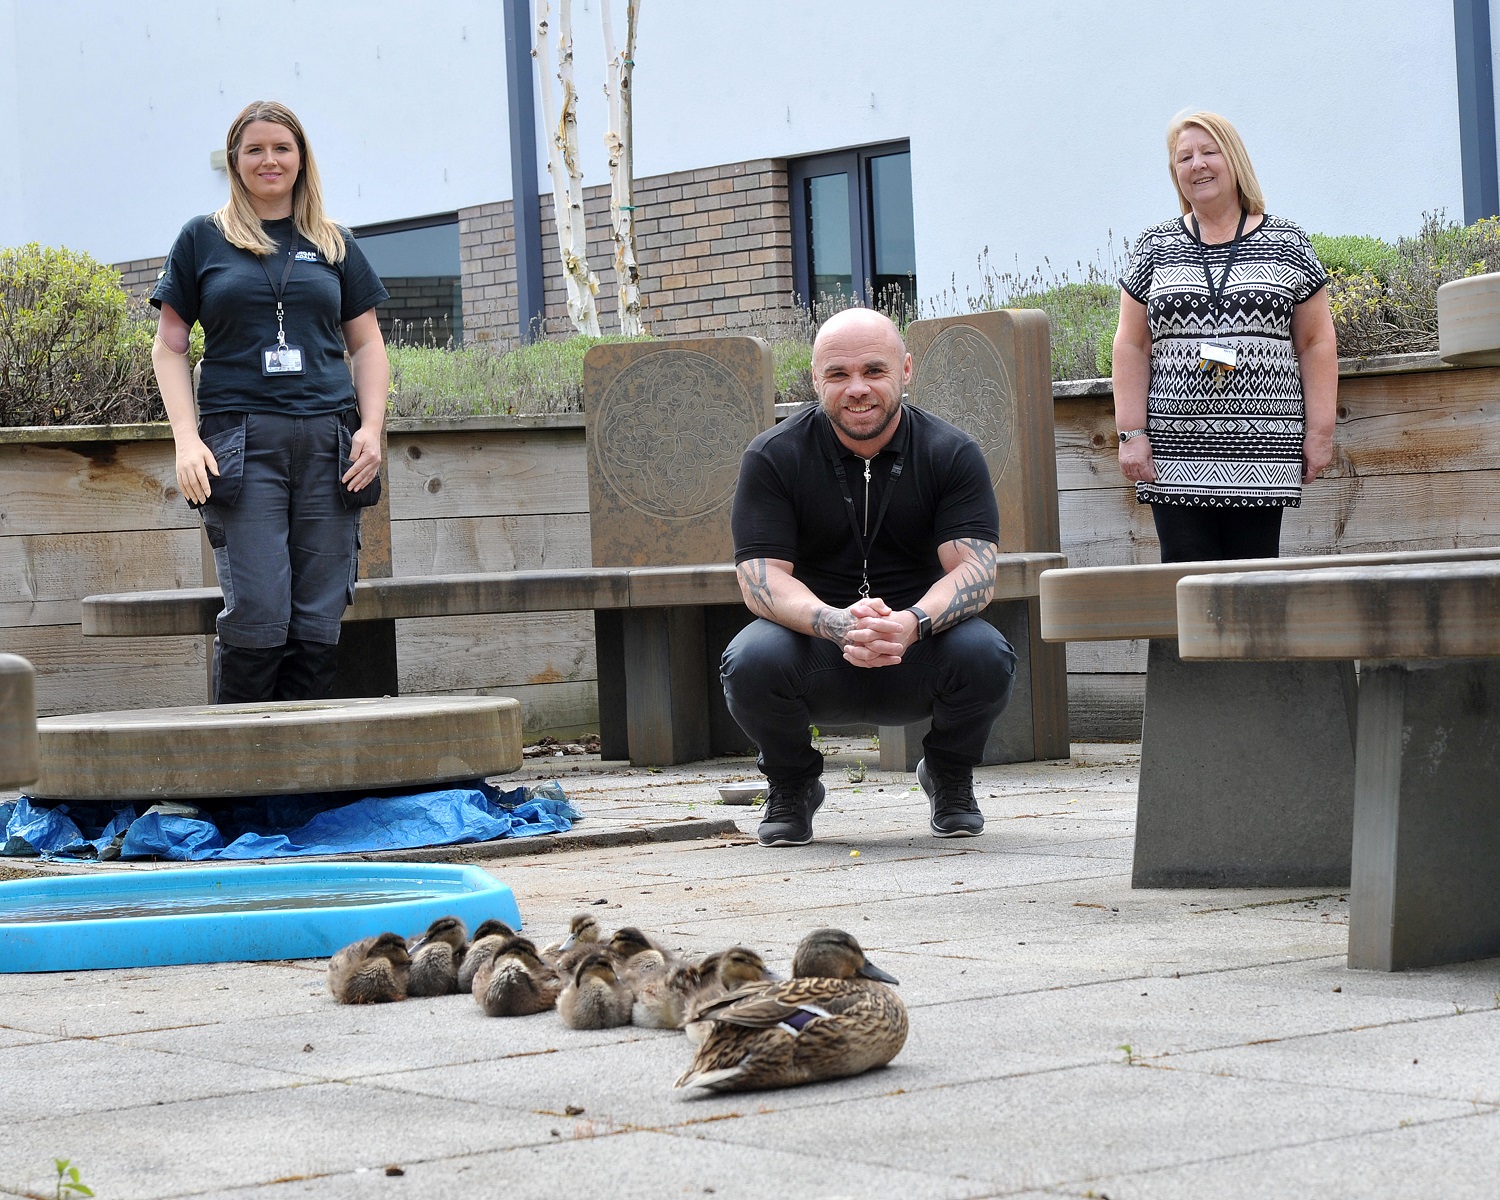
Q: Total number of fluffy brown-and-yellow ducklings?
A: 9